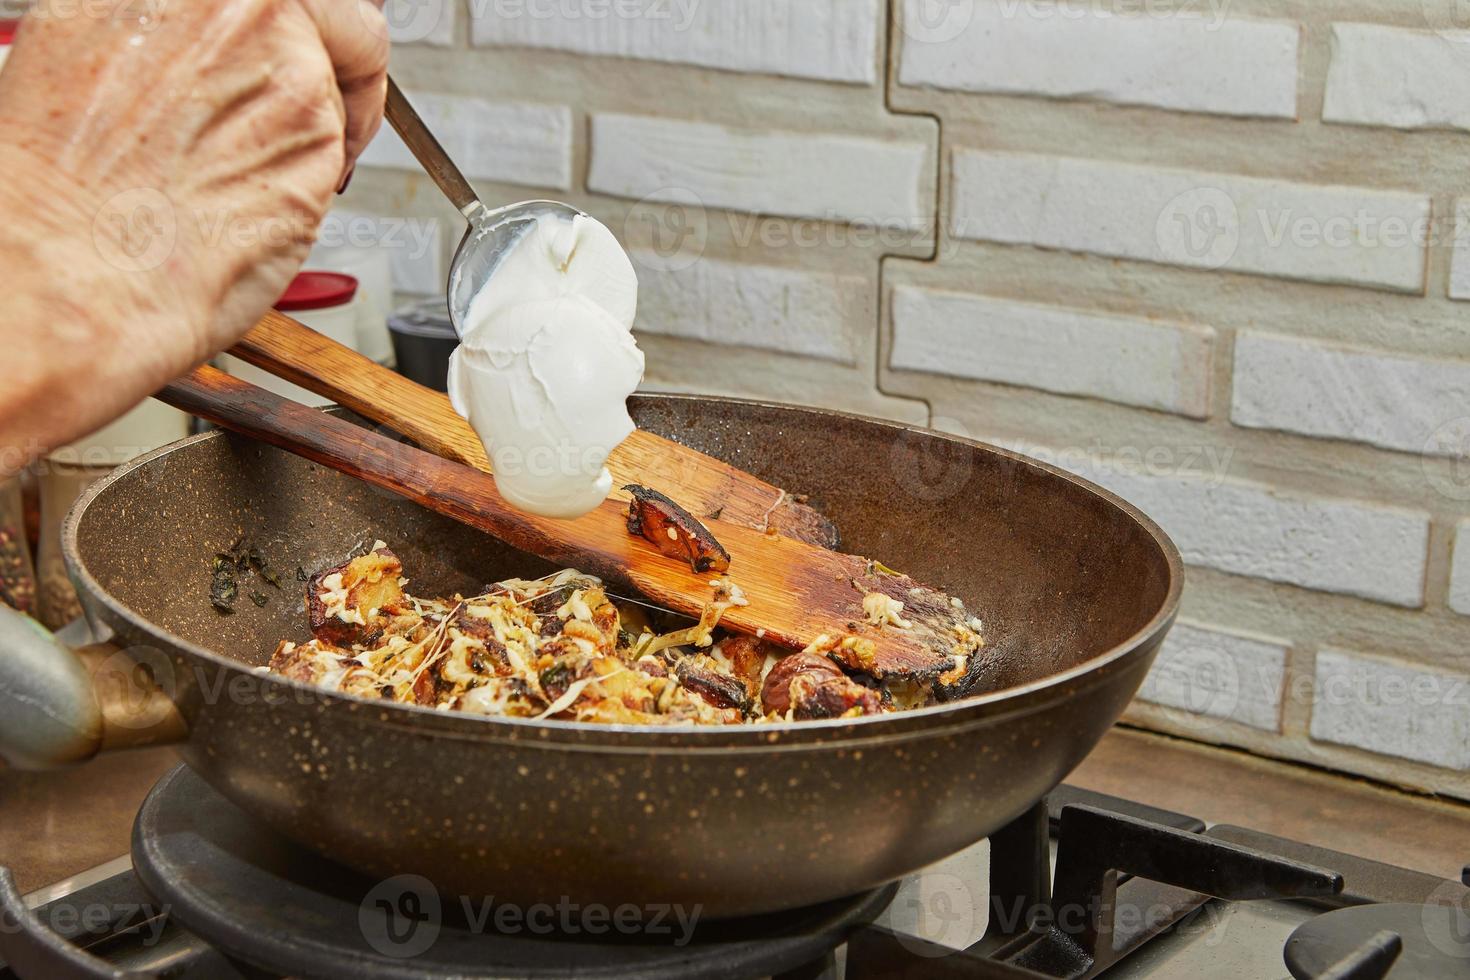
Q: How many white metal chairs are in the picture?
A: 0